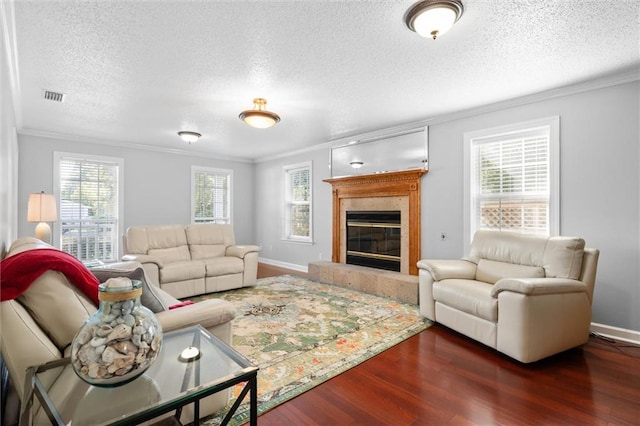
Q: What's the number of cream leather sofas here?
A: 2